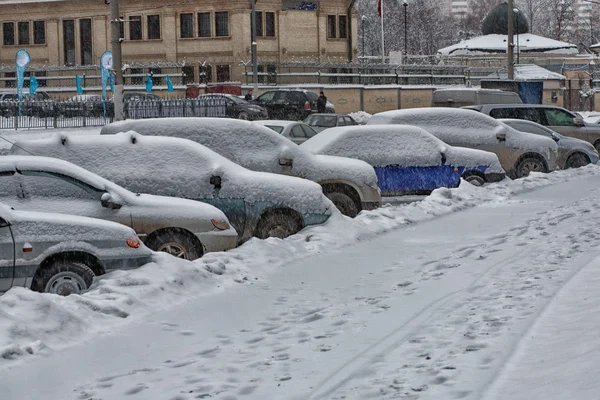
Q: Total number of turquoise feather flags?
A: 2